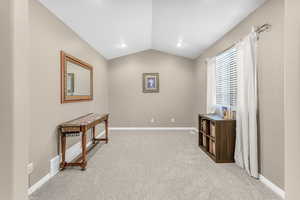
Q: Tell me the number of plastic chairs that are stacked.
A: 0